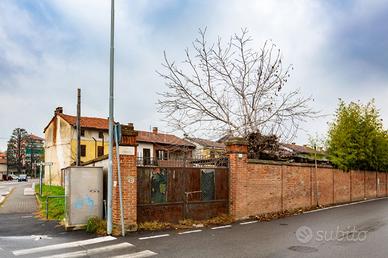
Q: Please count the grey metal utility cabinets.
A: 1